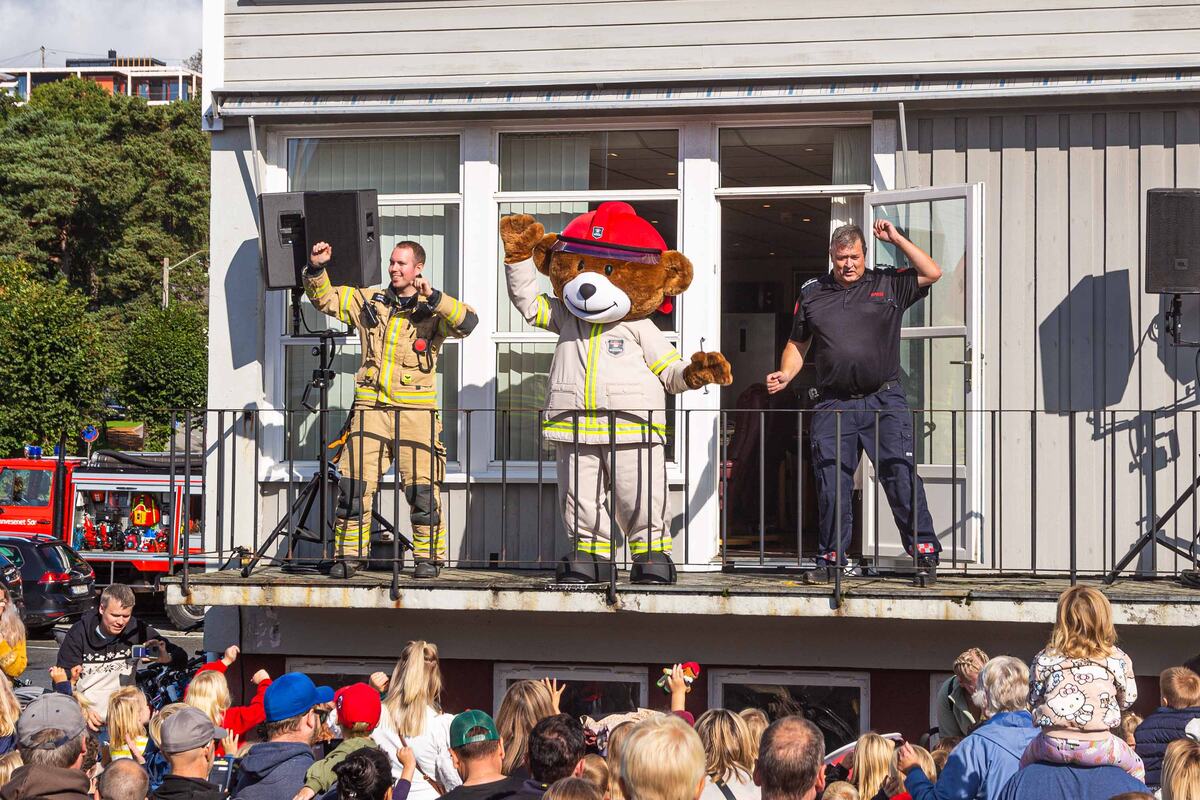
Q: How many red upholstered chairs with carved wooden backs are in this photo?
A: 0